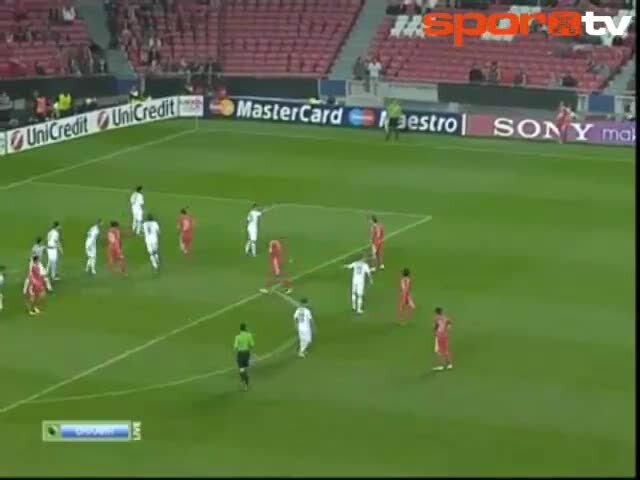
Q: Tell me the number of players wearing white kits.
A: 9